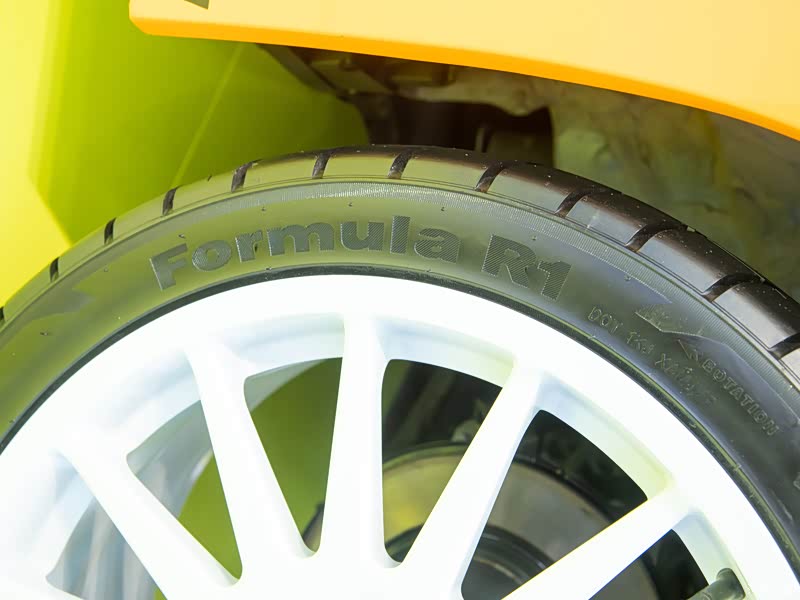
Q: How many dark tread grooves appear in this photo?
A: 12